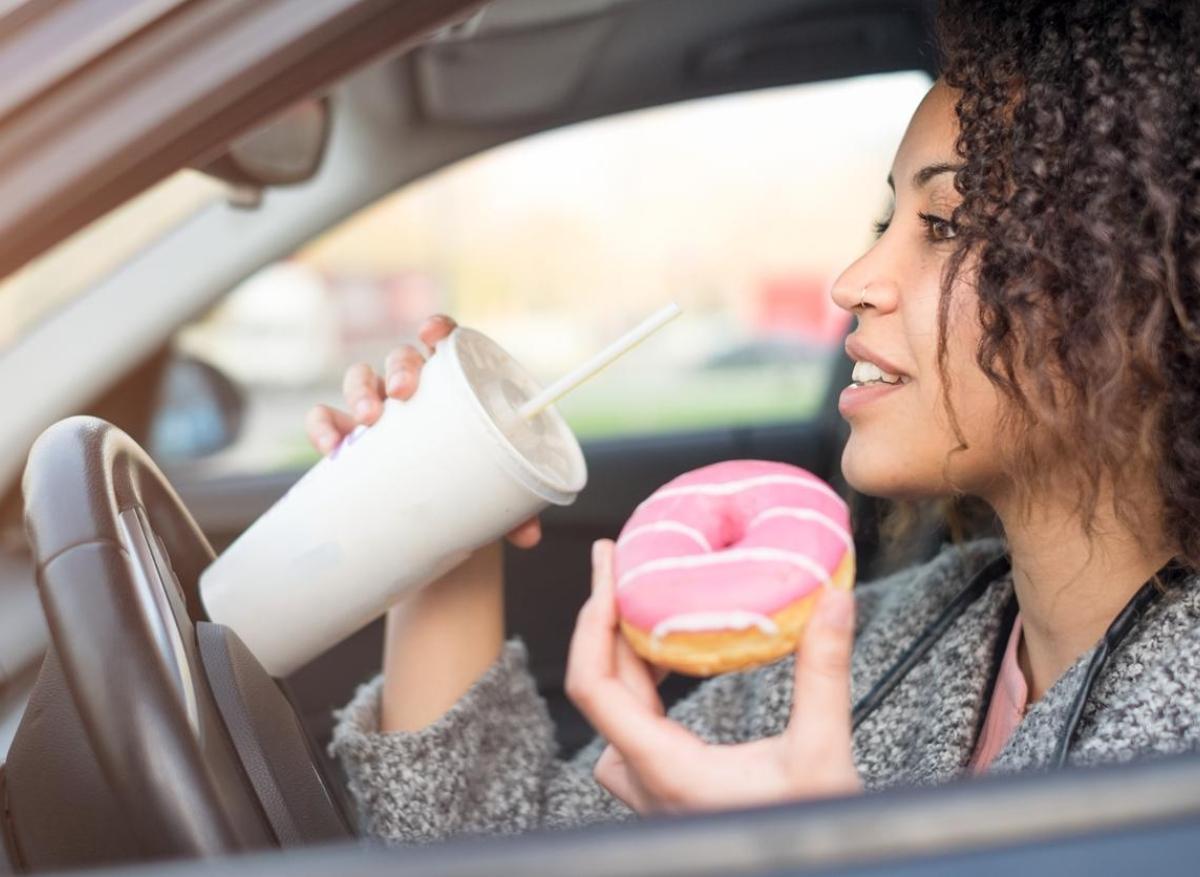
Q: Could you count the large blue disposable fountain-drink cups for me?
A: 0